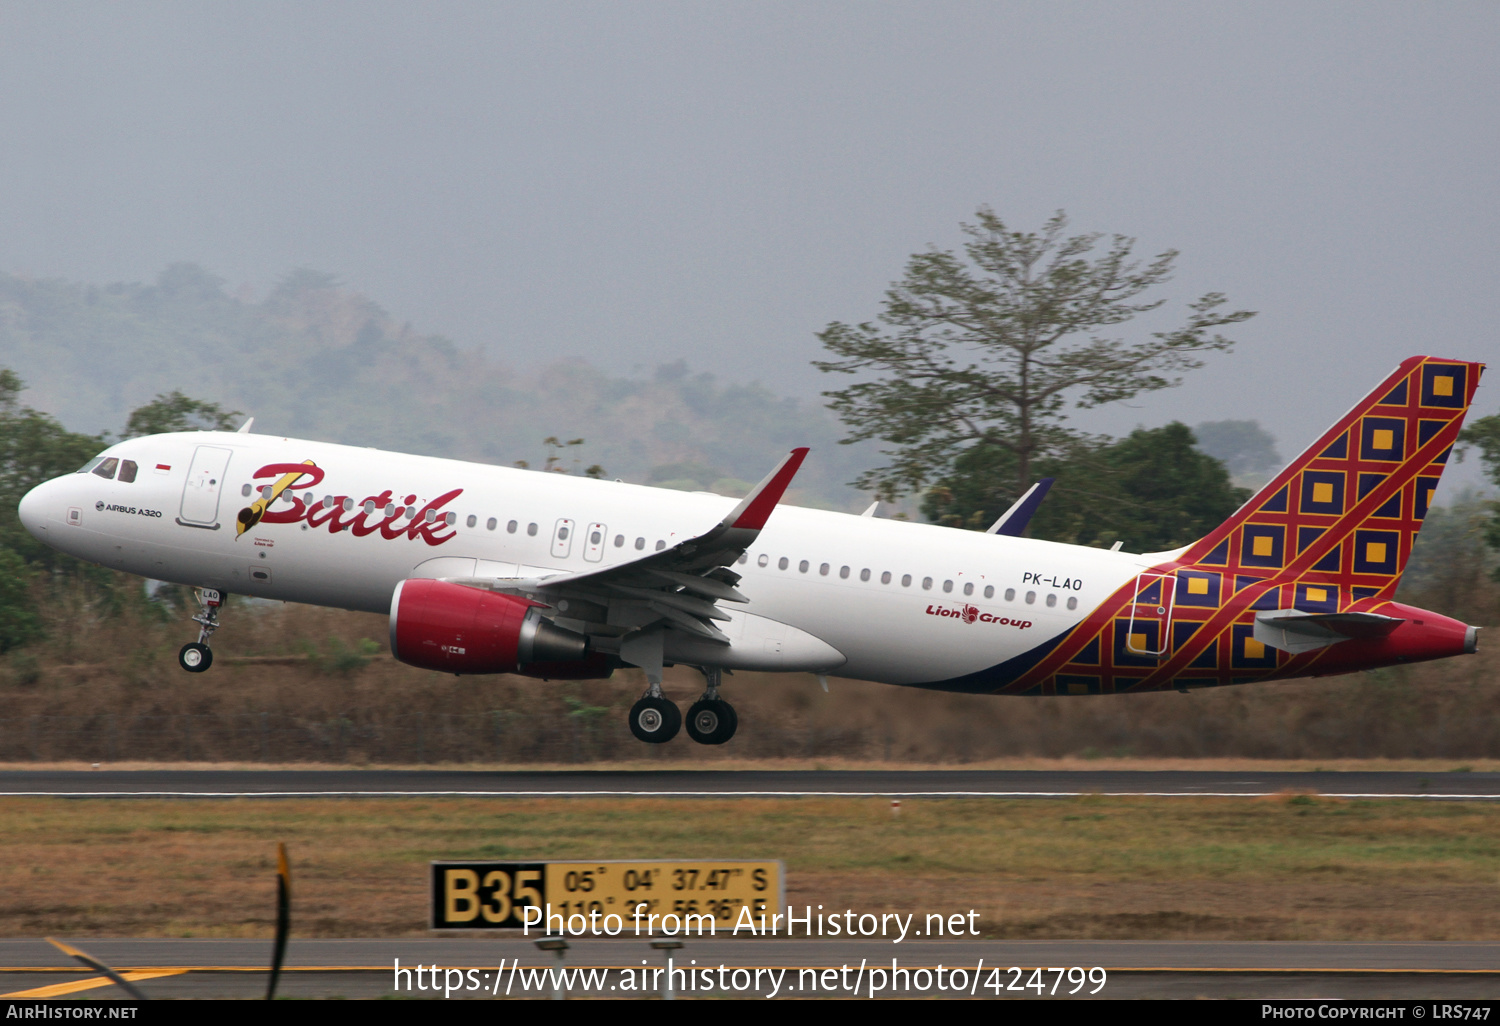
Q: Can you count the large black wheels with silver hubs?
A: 2